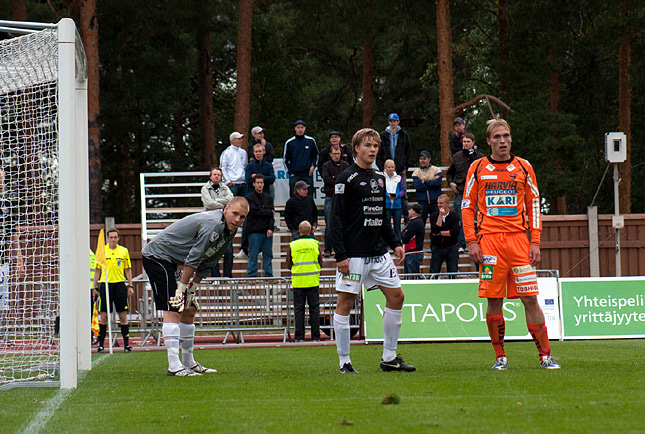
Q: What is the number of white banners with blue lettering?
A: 1